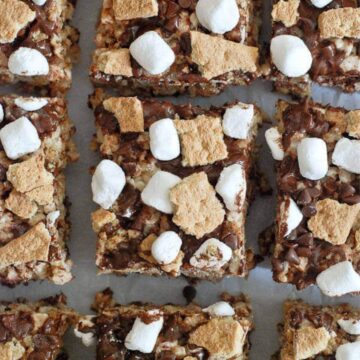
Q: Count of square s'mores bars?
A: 9